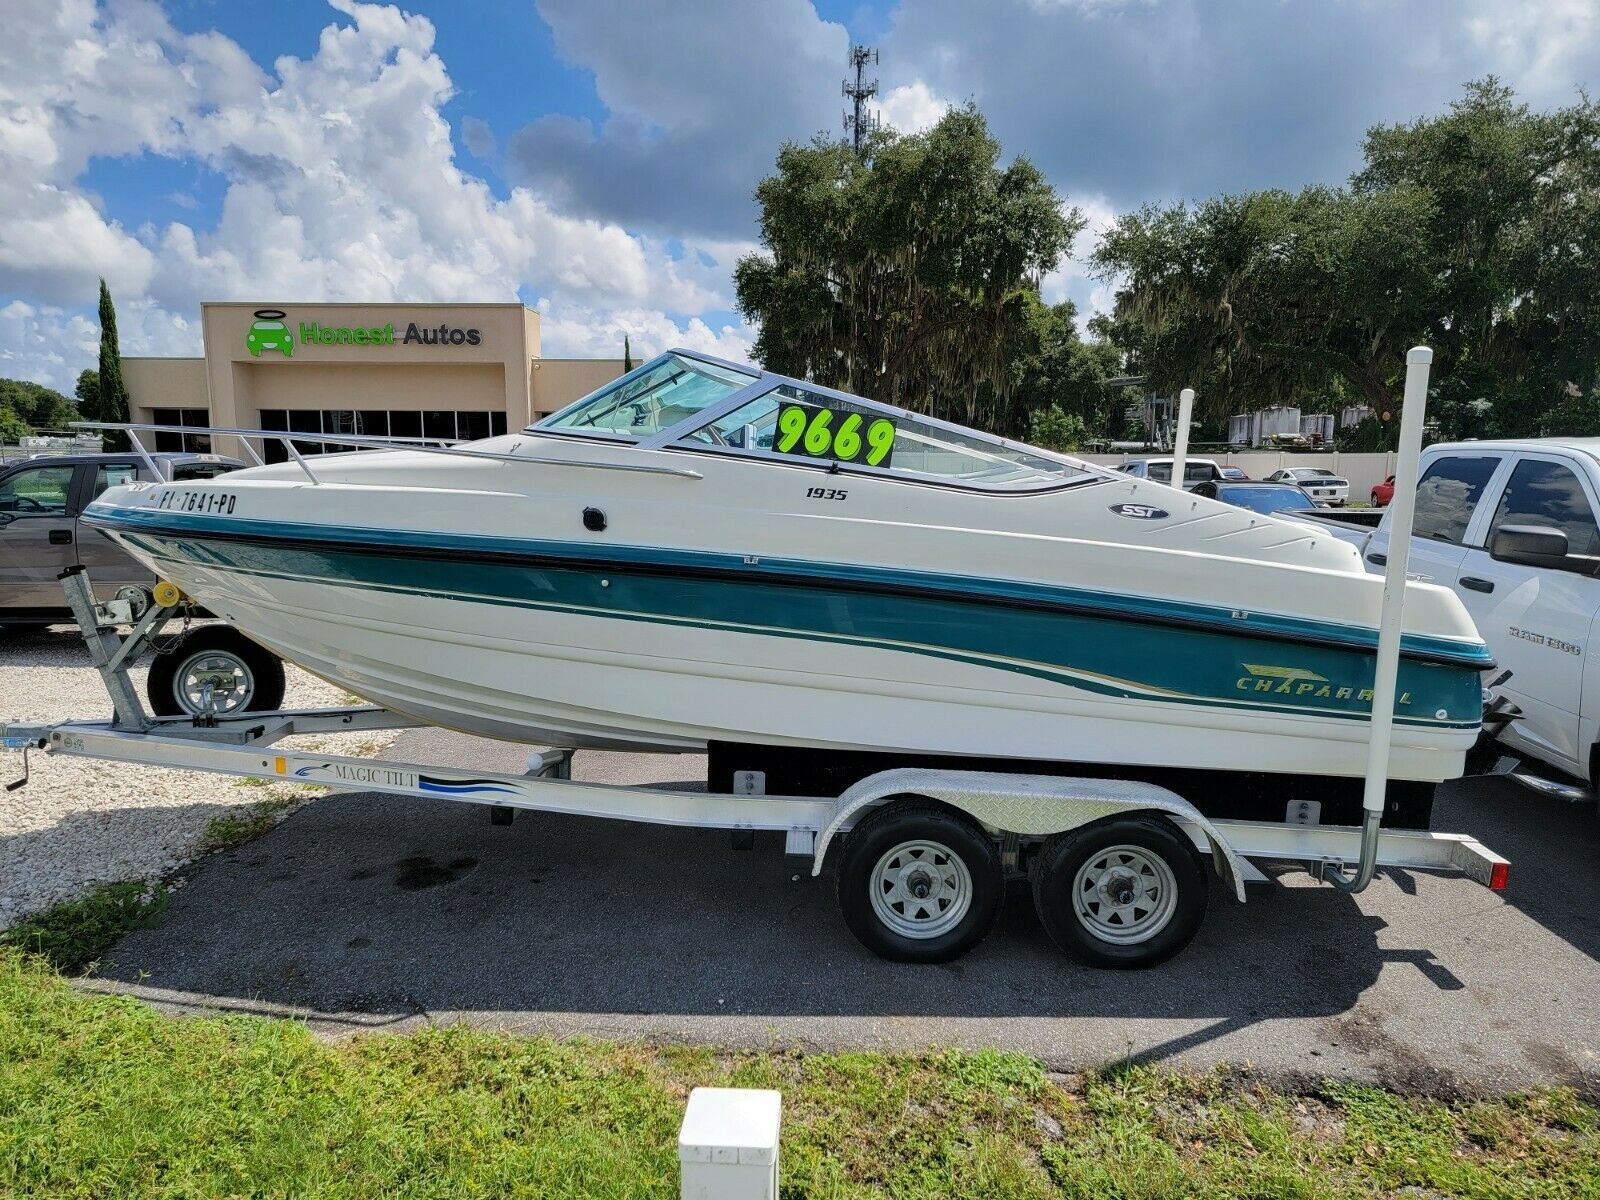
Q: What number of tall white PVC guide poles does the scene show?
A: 2